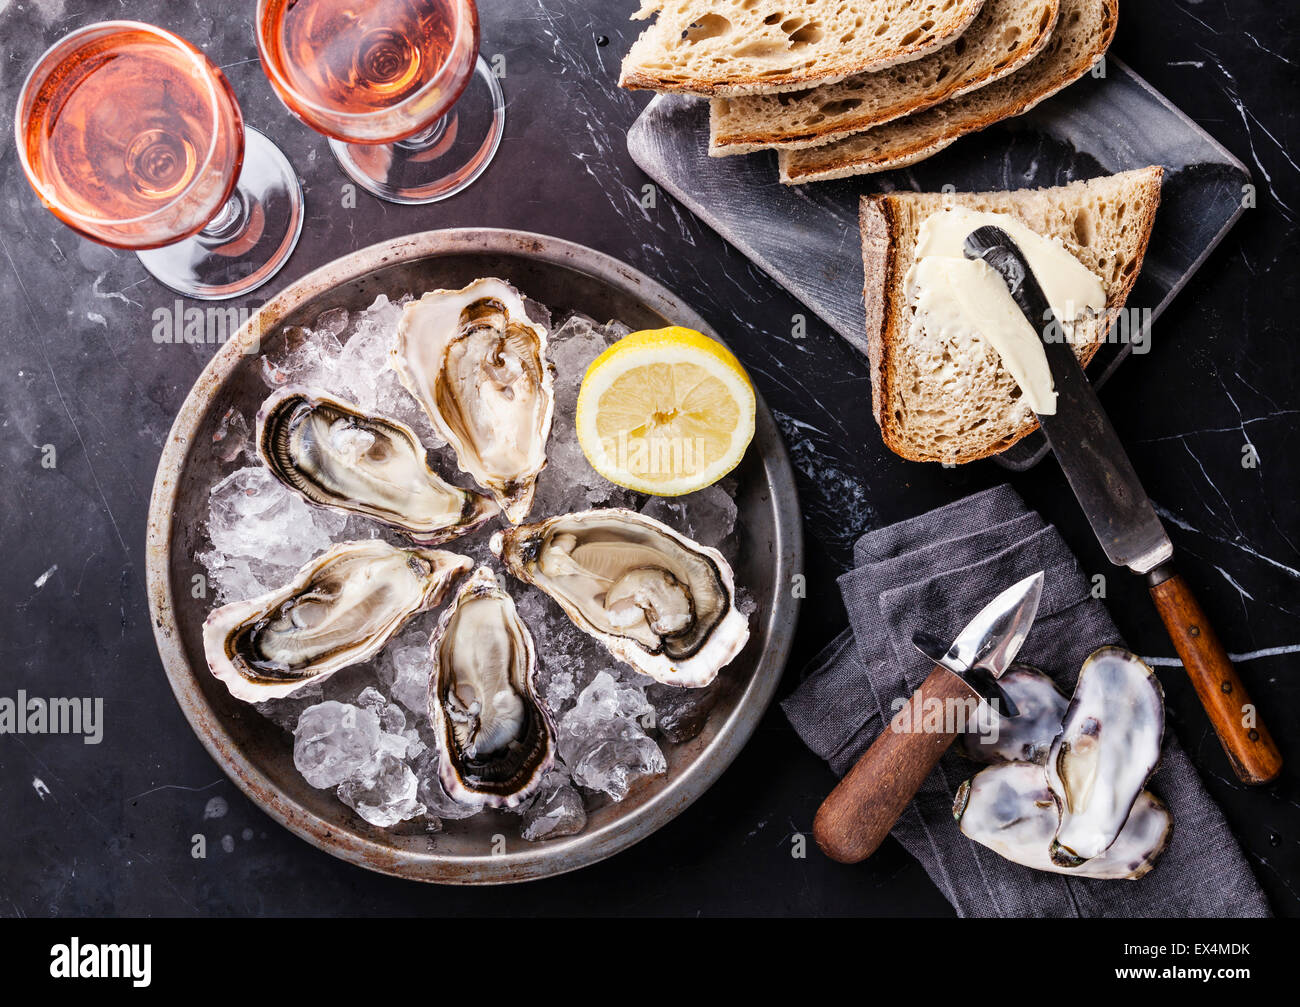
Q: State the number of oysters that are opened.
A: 5